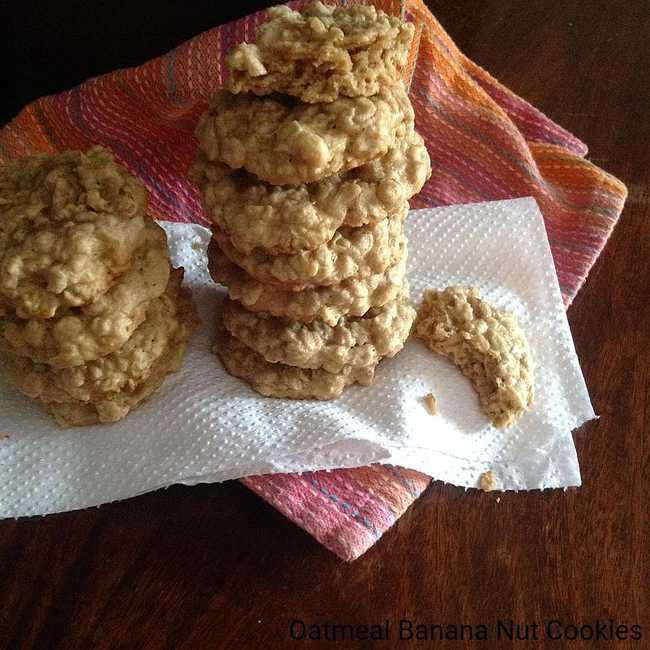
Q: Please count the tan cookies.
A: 12